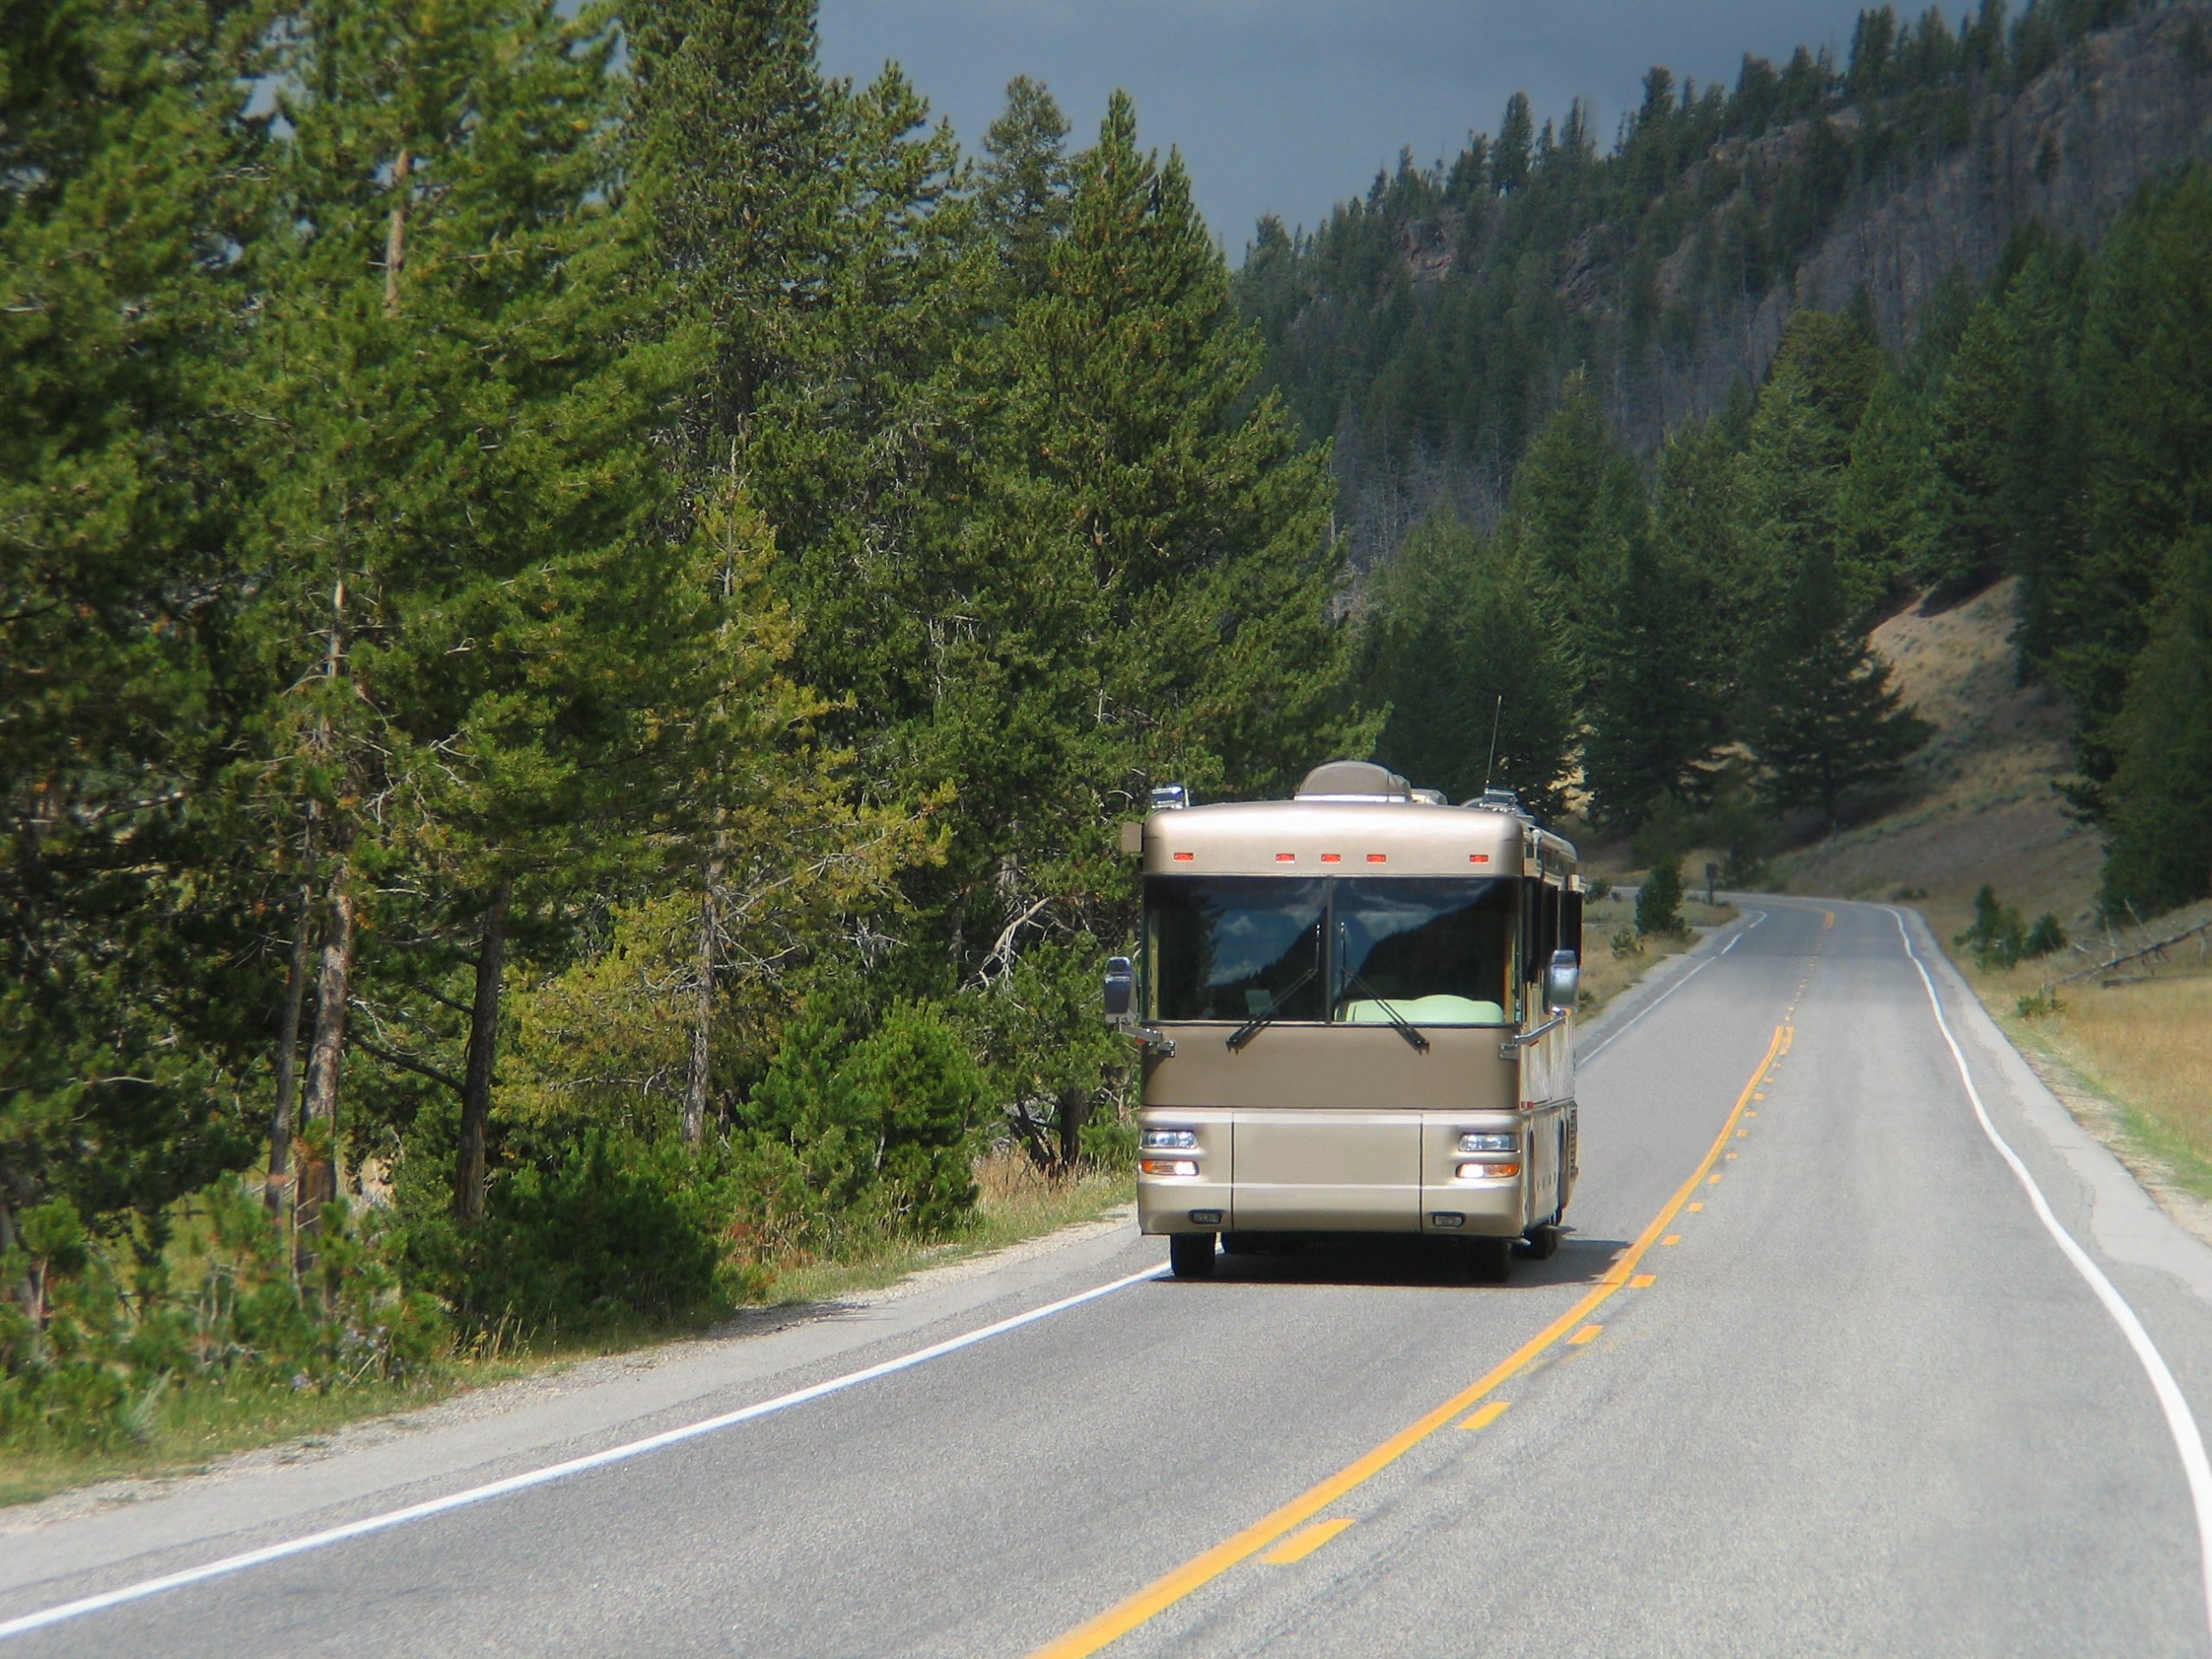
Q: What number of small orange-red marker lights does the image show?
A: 5